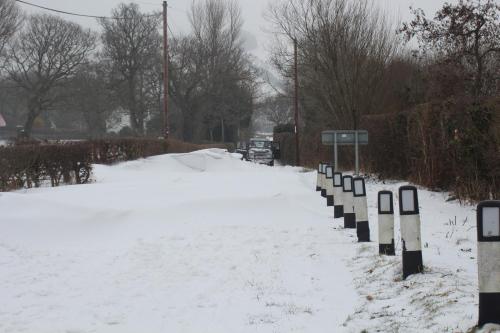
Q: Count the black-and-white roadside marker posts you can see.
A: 9